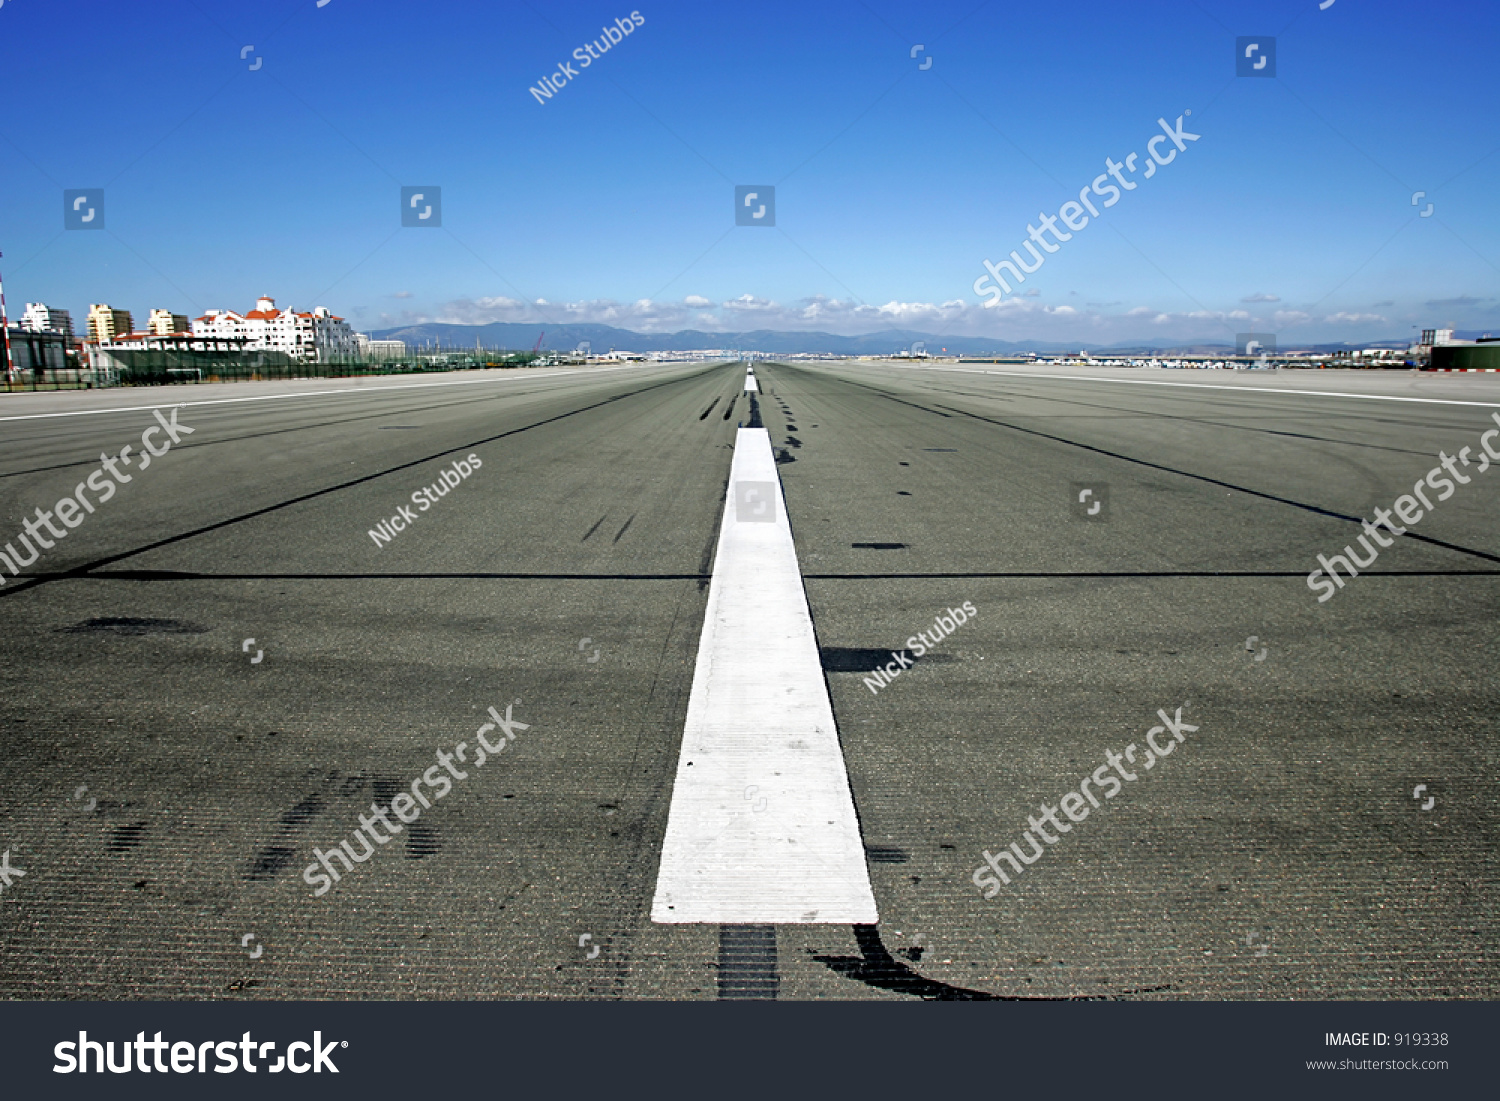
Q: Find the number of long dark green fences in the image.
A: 1